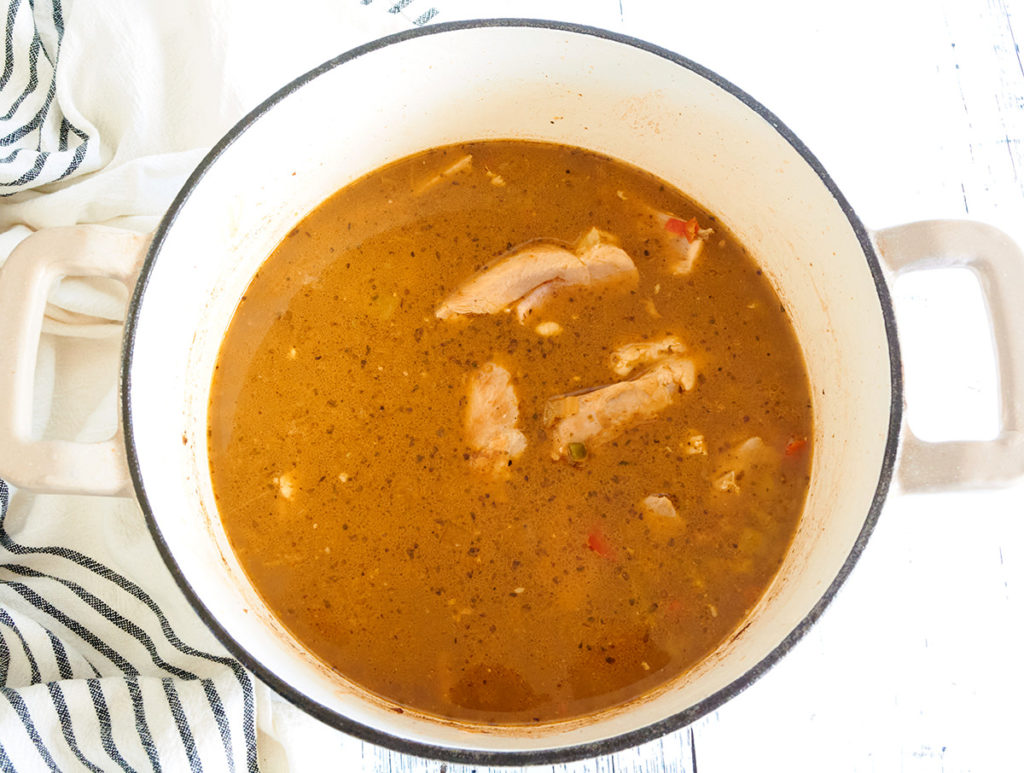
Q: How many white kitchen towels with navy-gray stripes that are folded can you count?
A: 1